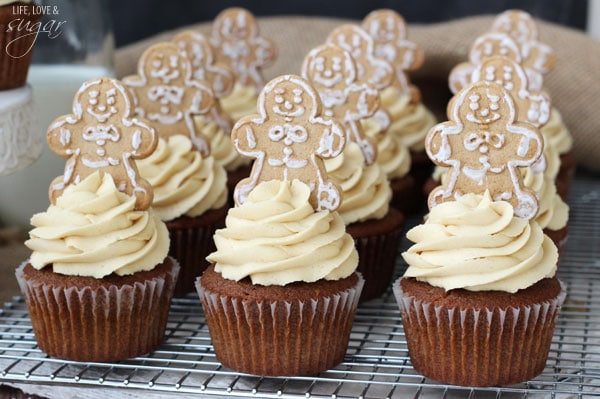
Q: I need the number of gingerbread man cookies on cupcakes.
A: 12